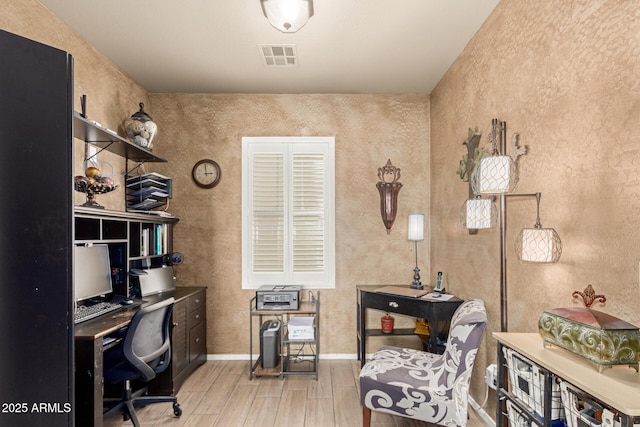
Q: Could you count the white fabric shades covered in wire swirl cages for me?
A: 3